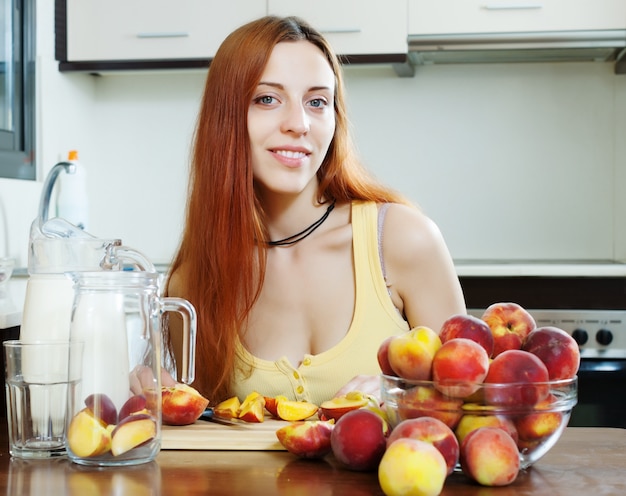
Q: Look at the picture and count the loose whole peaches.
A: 4